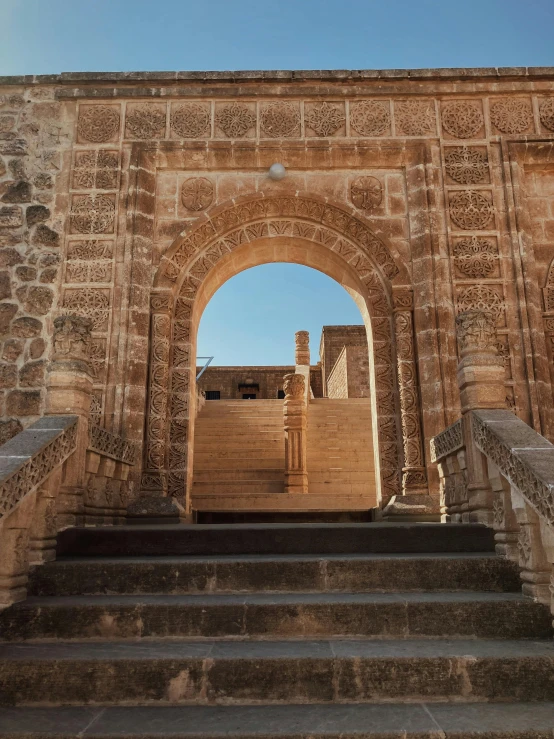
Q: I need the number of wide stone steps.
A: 5